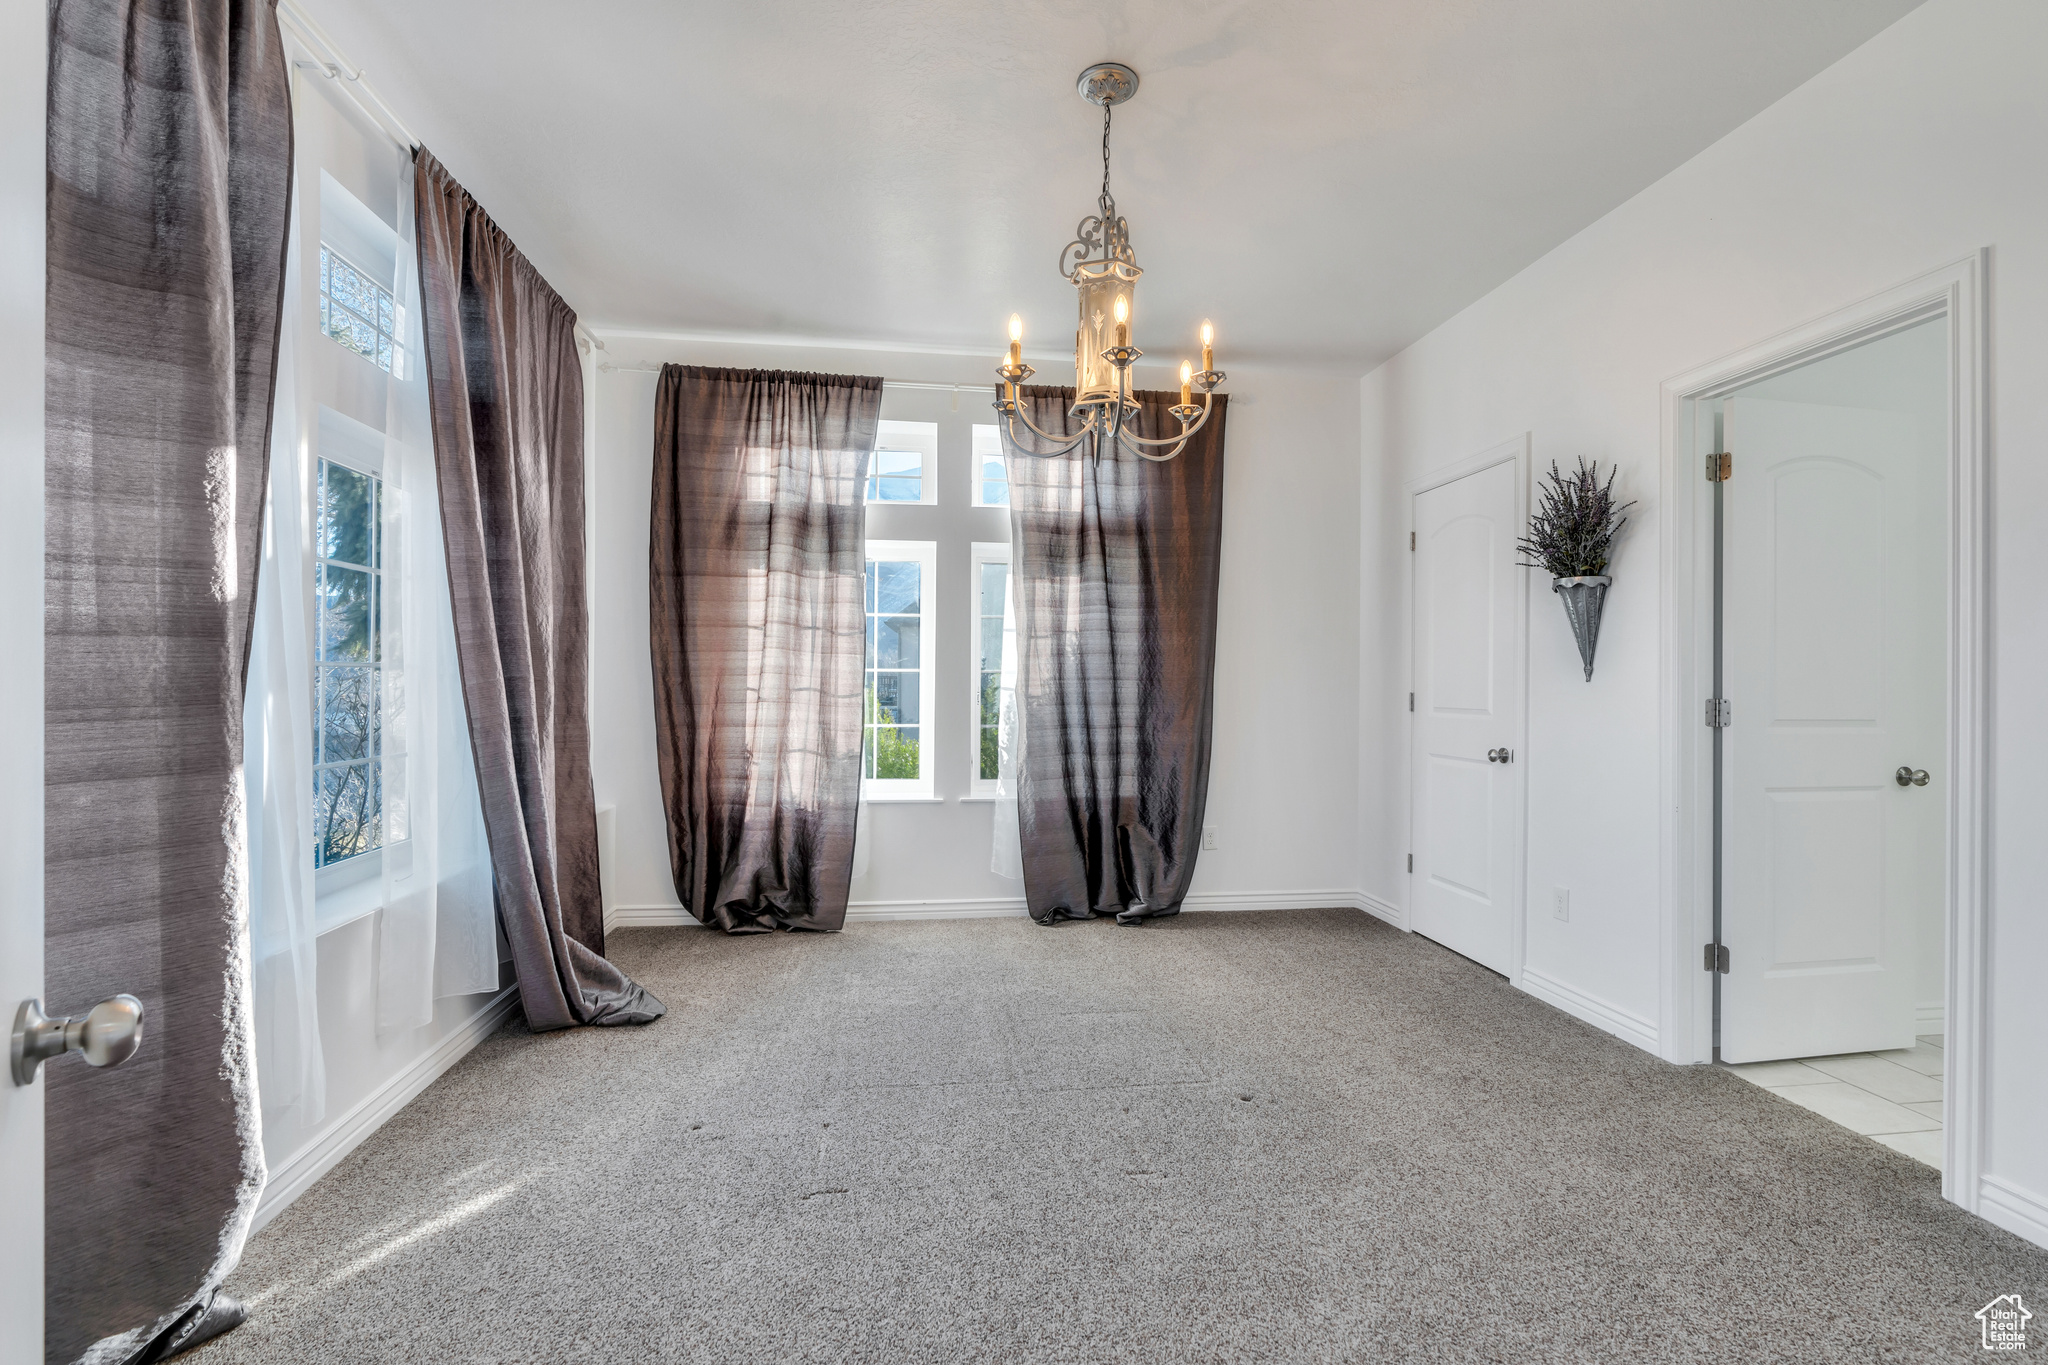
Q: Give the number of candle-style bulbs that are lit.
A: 5